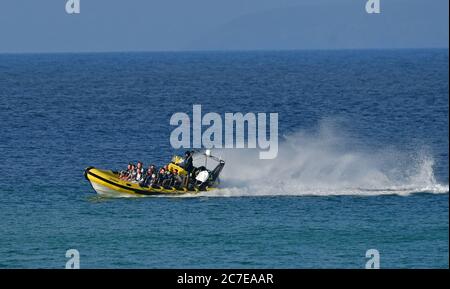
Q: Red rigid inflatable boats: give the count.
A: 0